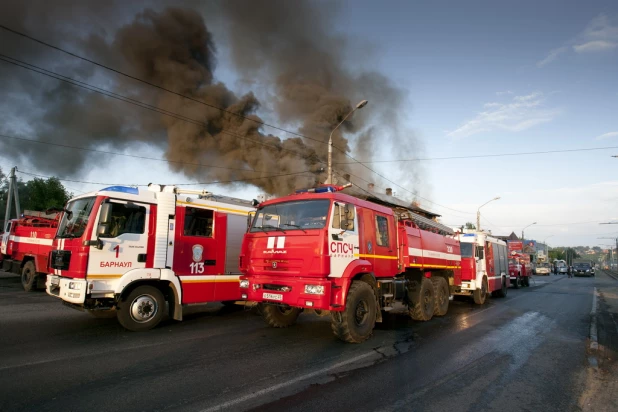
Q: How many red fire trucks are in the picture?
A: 5